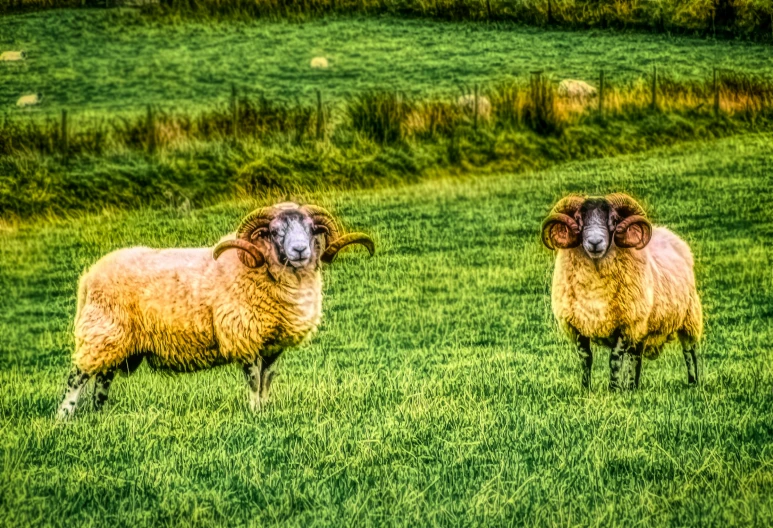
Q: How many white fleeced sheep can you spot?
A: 7